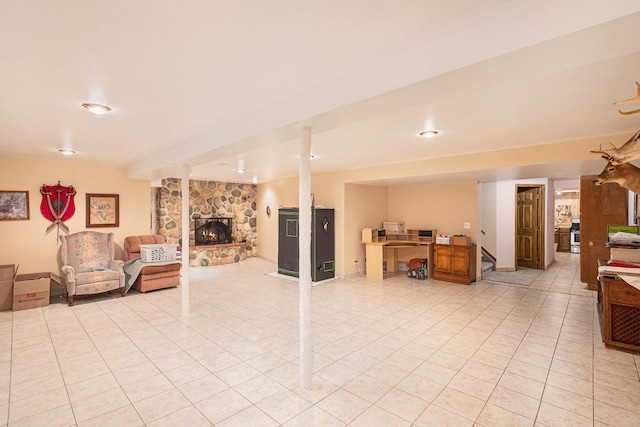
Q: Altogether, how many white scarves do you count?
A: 0